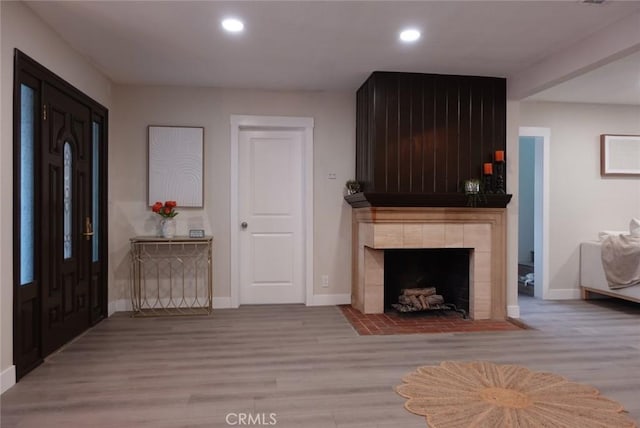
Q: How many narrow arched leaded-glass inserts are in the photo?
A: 1